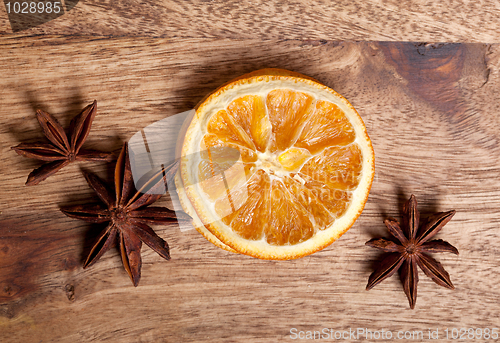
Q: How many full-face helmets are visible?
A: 0